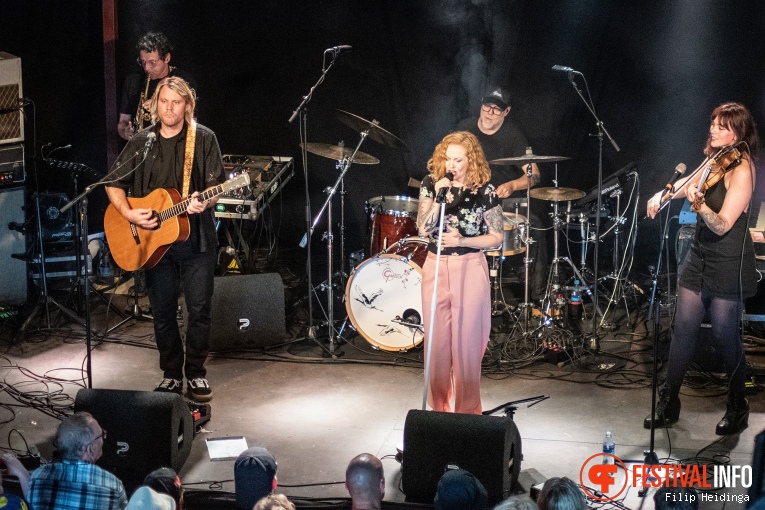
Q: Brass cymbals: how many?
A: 4